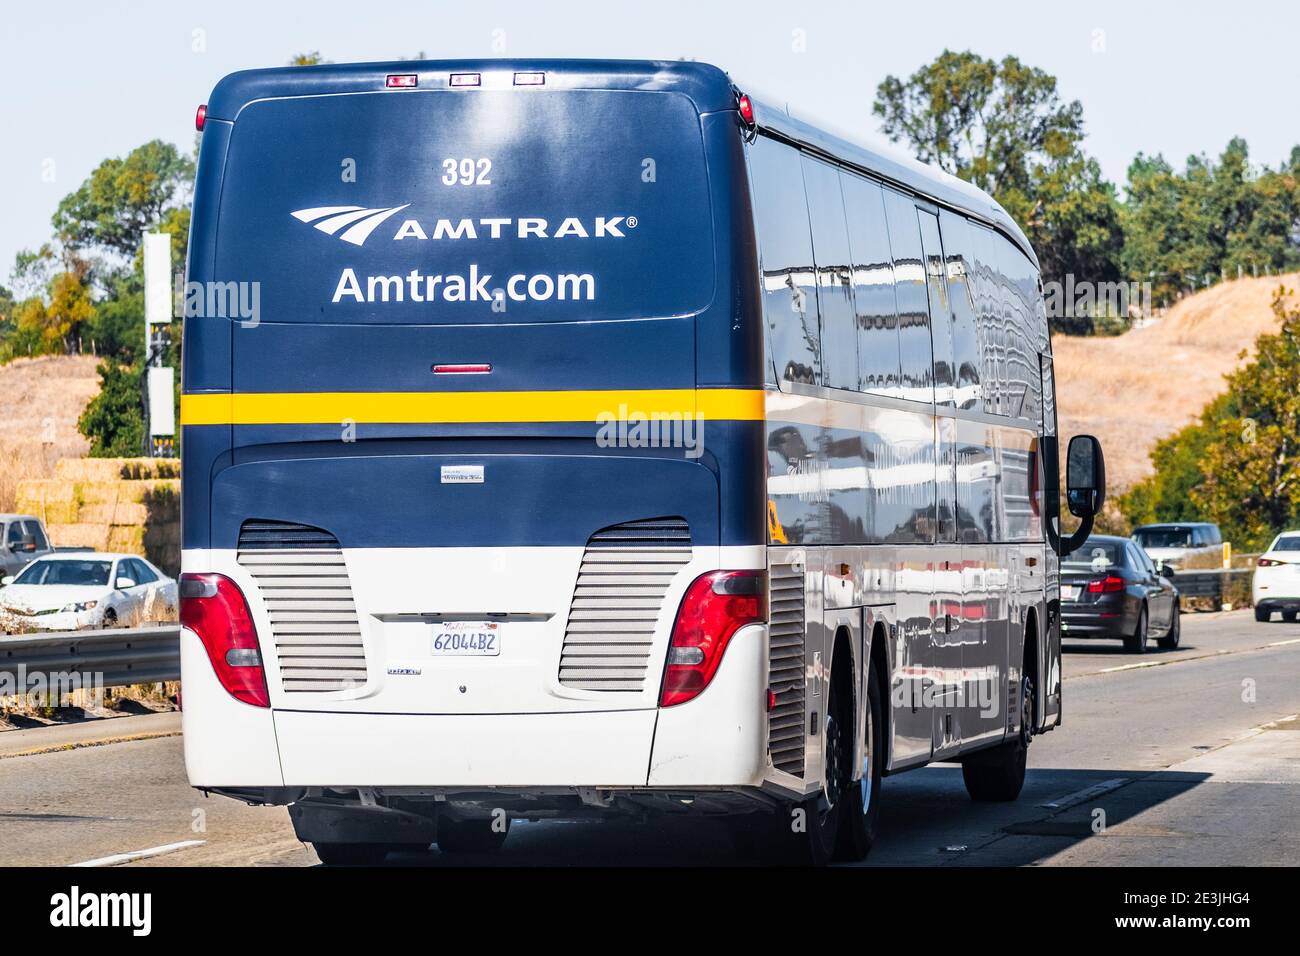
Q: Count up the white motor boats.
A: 0